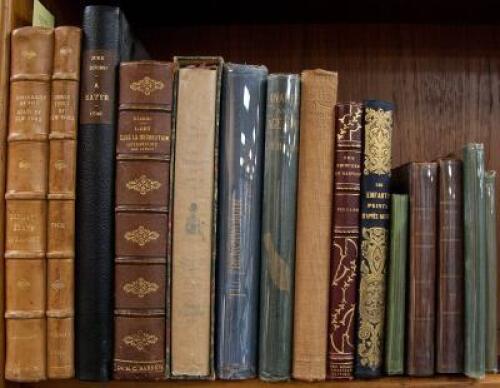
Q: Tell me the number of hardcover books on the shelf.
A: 15